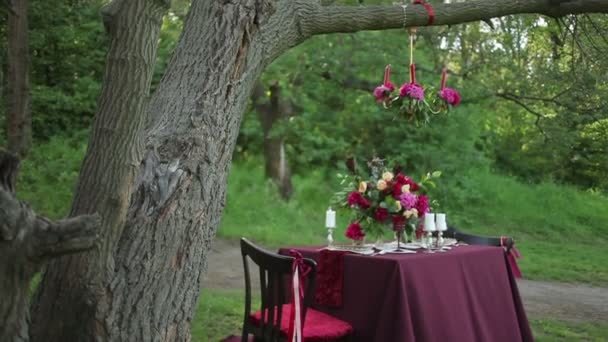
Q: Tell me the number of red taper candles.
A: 3